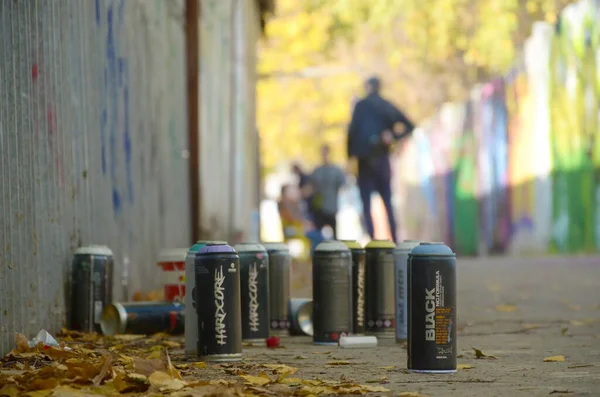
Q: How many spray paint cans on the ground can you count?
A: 12